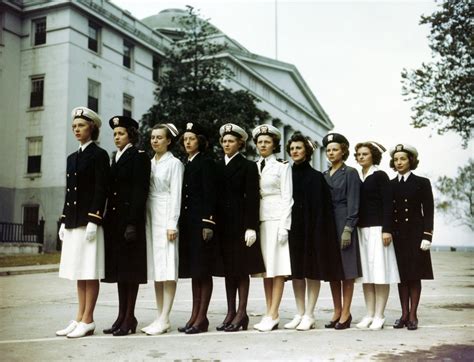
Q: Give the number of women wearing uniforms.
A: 10